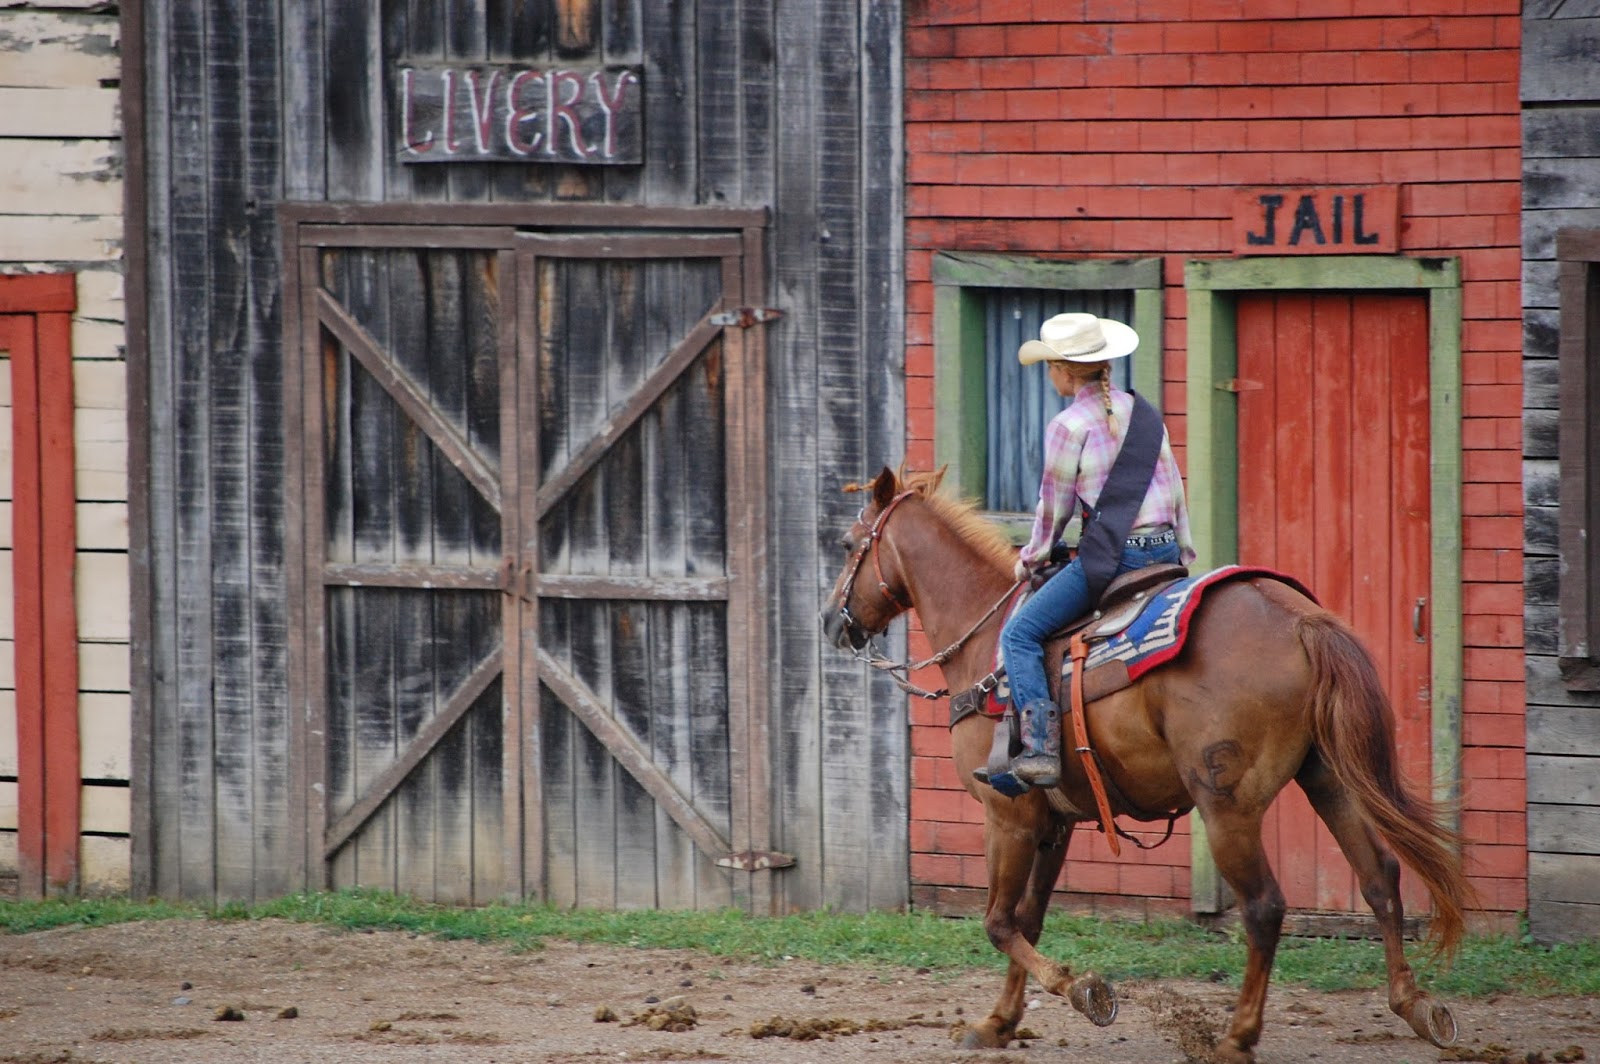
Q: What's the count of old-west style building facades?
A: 4